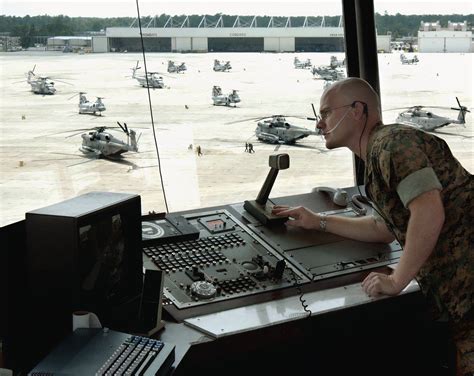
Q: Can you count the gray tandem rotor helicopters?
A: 7